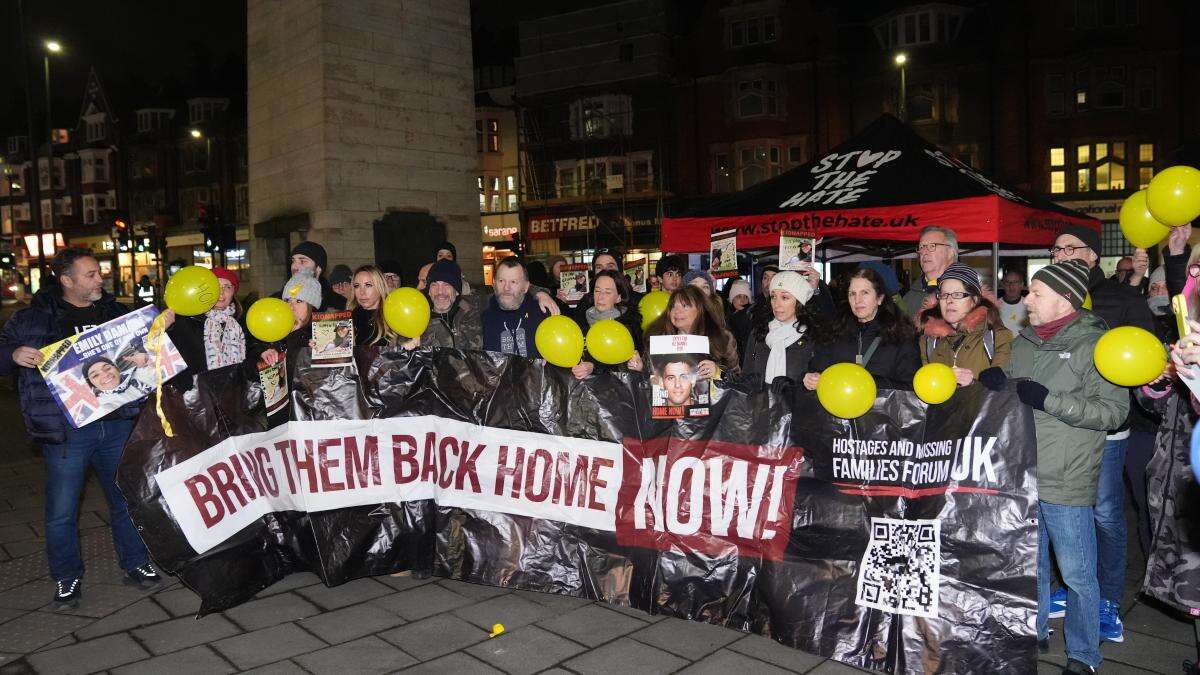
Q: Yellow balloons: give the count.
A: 11